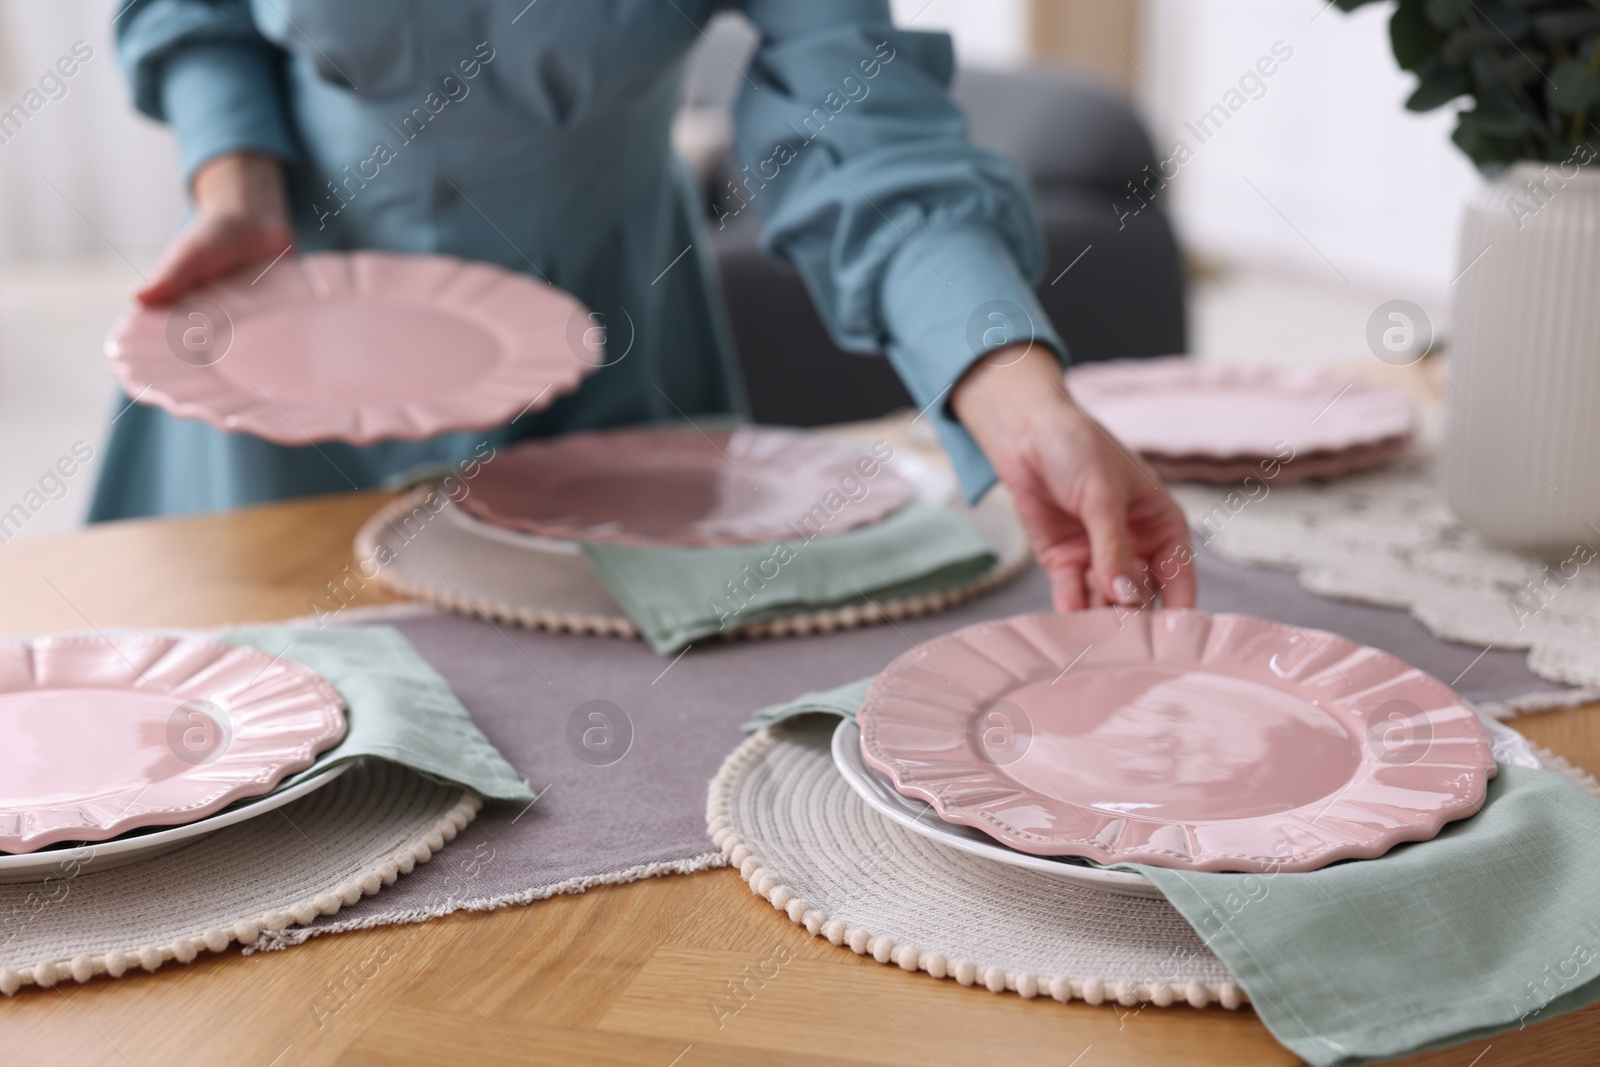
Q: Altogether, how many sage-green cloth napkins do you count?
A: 3